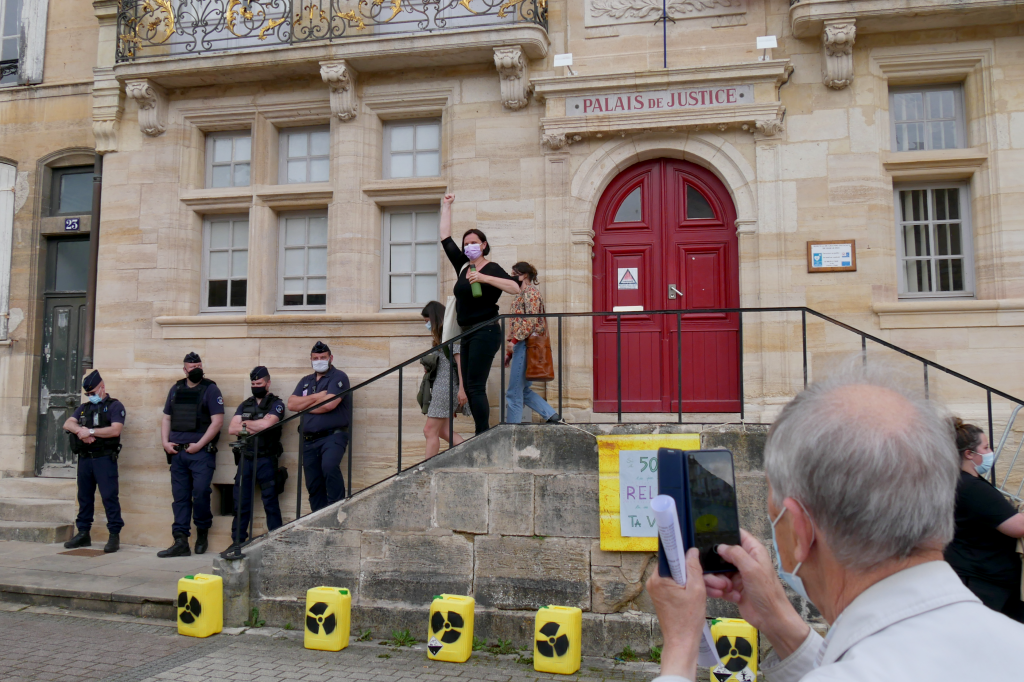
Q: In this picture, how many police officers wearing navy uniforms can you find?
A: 4